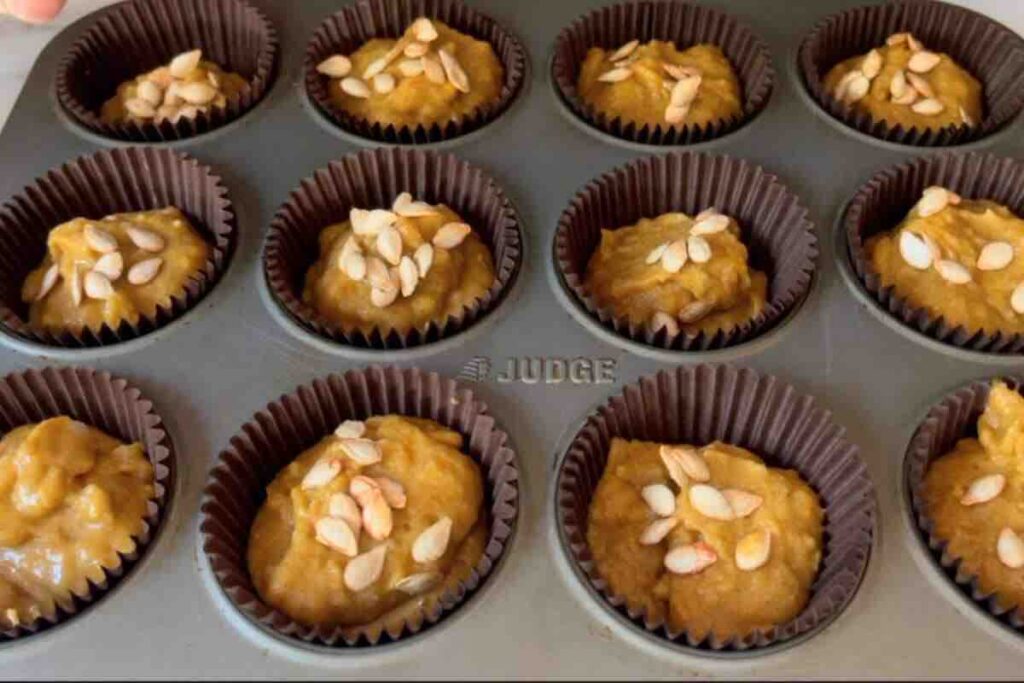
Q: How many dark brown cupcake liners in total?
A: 12